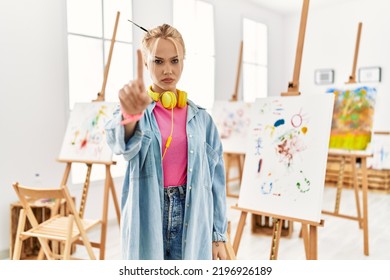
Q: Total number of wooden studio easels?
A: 4